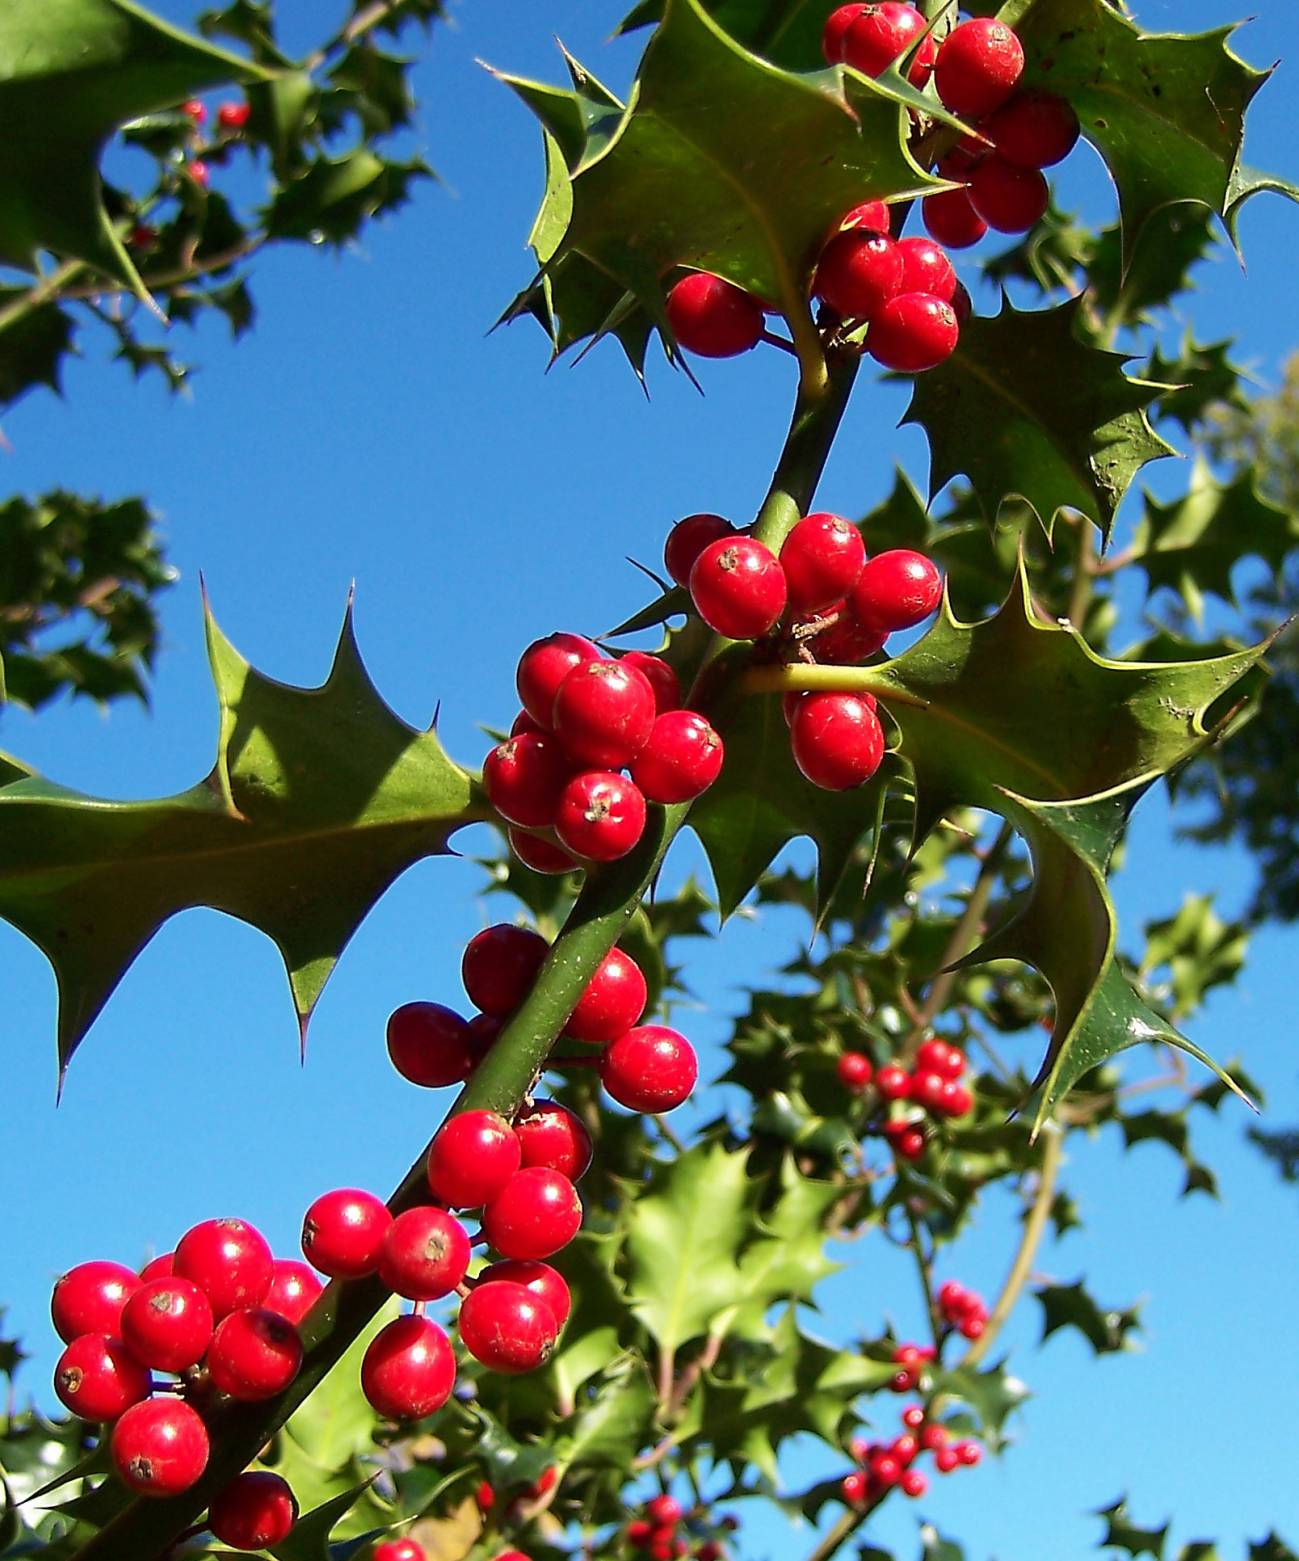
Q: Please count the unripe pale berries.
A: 0